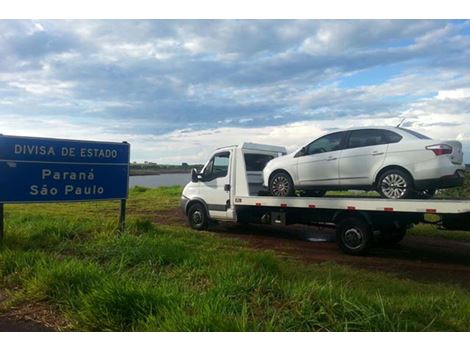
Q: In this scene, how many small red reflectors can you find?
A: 6